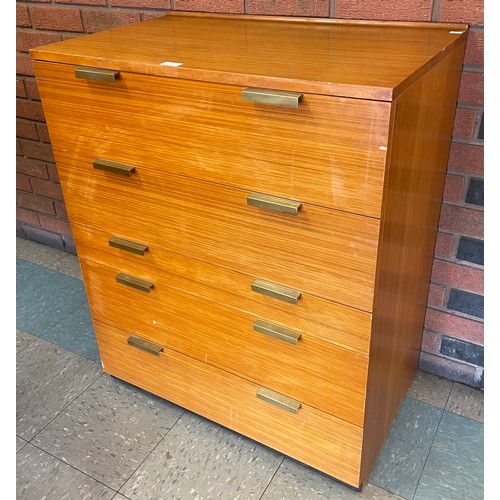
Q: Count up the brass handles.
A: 10